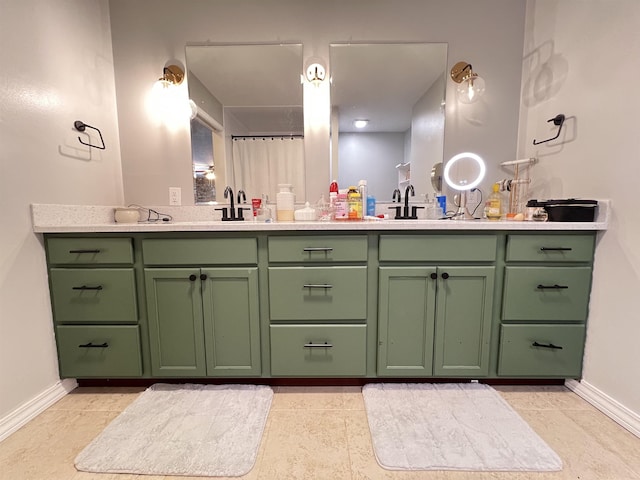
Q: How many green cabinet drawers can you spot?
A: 9